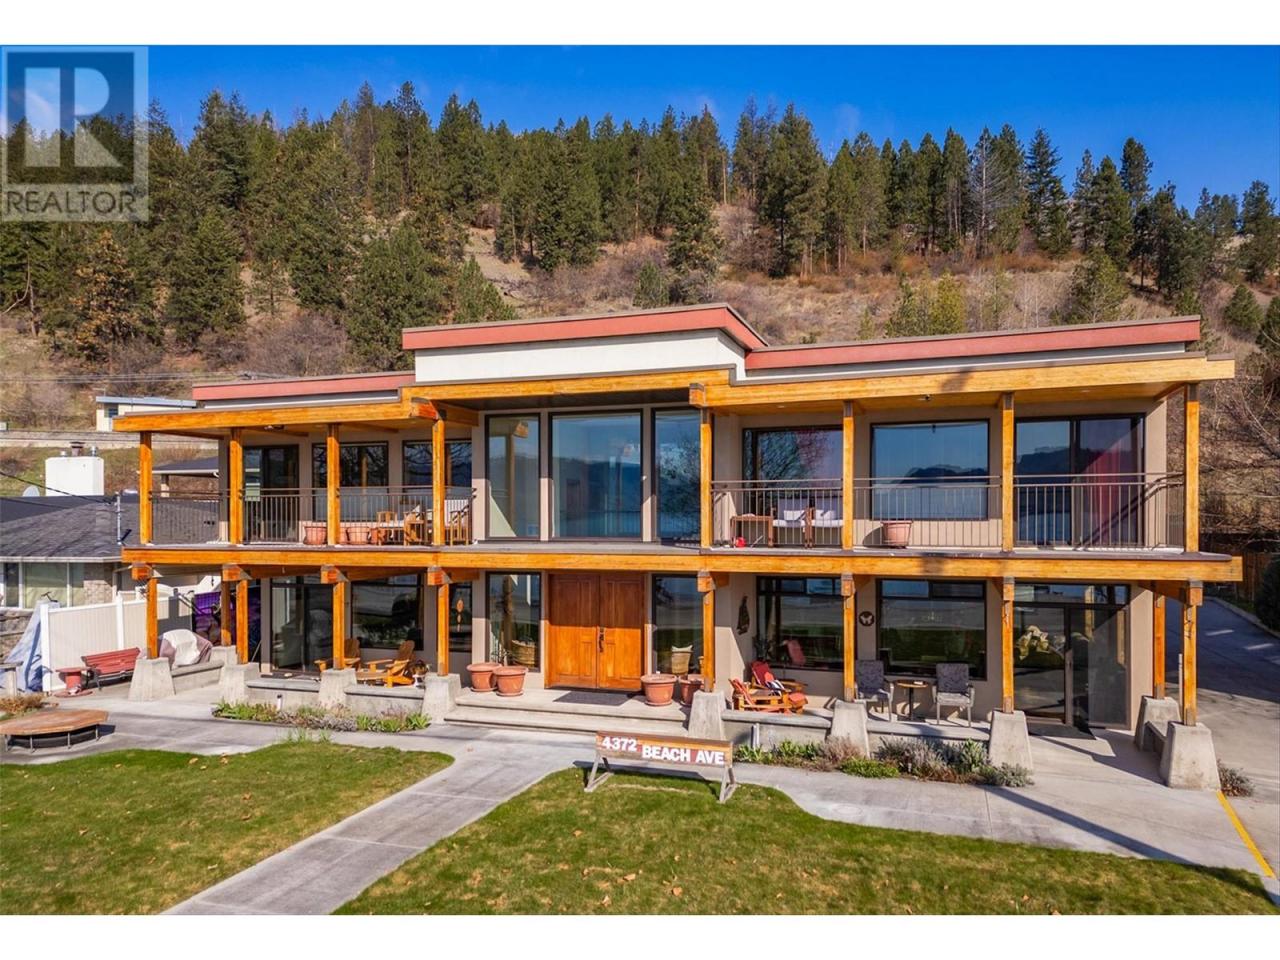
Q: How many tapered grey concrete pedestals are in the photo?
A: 10